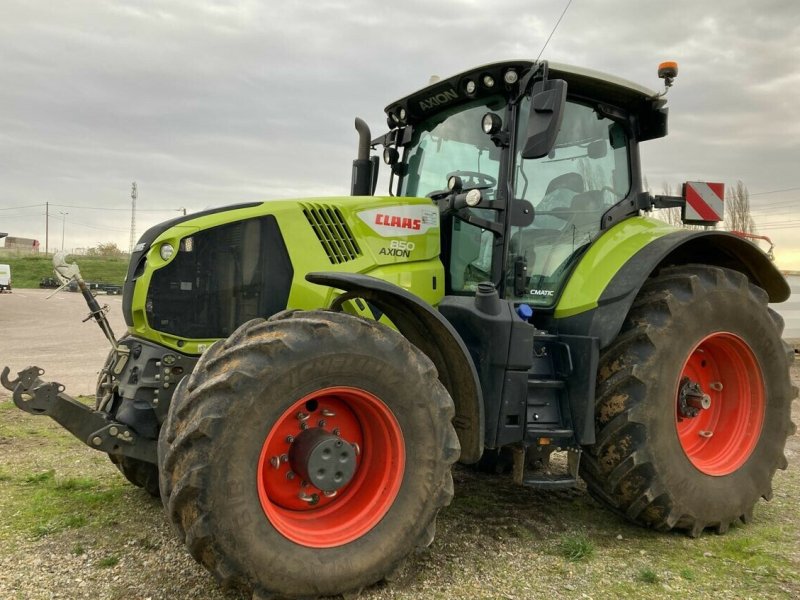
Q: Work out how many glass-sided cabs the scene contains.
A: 1